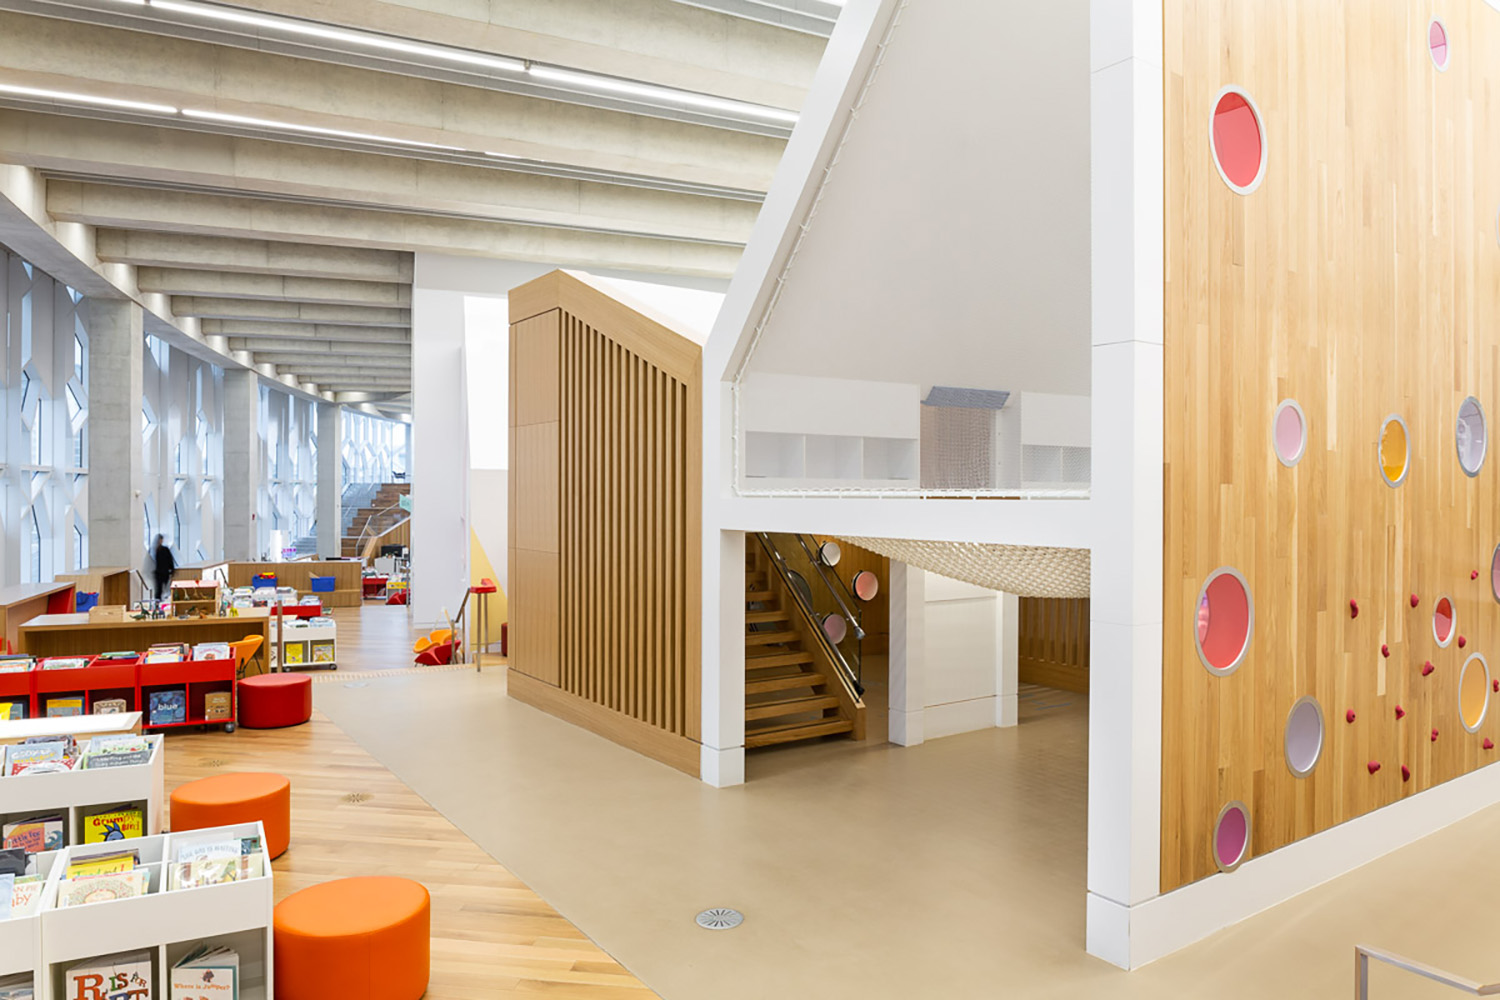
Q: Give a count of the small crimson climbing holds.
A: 13